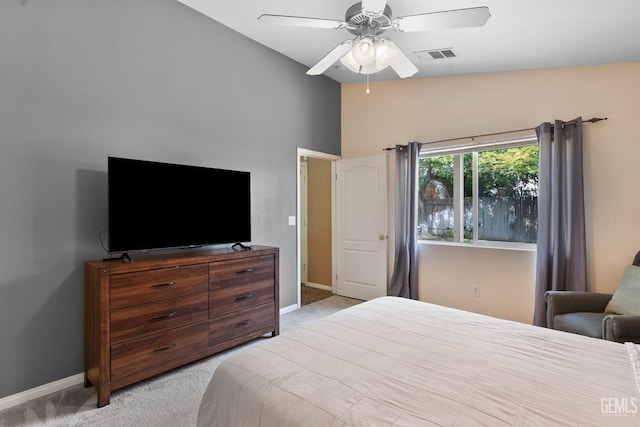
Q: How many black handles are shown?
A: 6